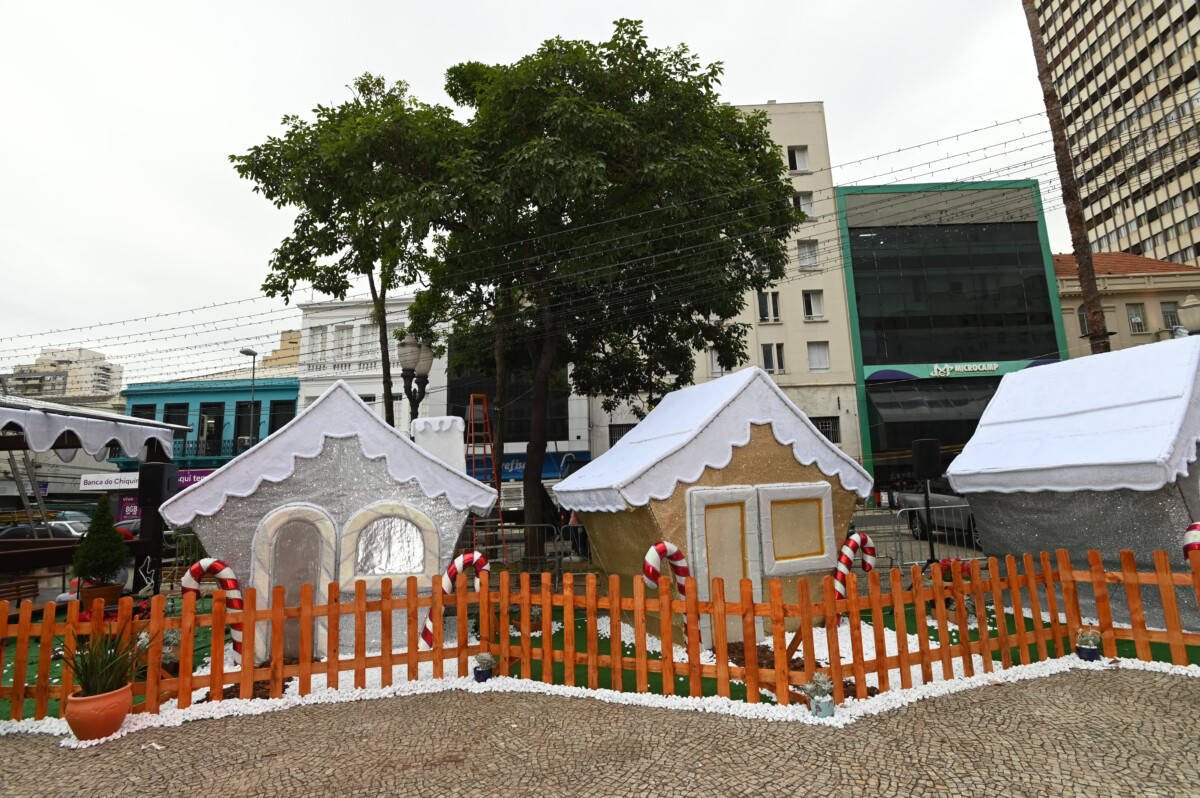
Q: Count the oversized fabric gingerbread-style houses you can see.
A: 3